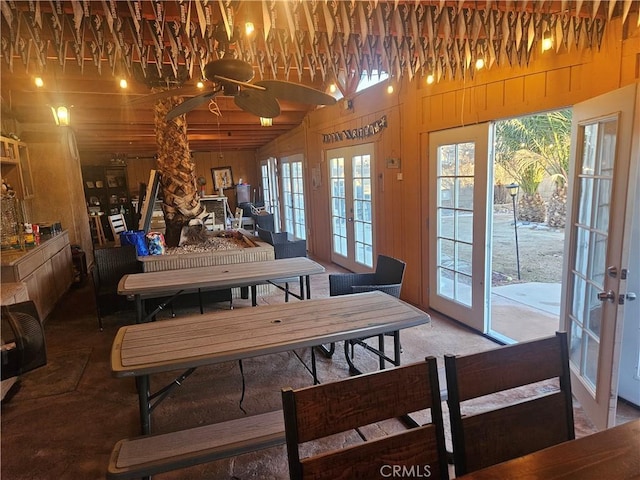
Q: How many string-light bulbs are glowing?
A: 9